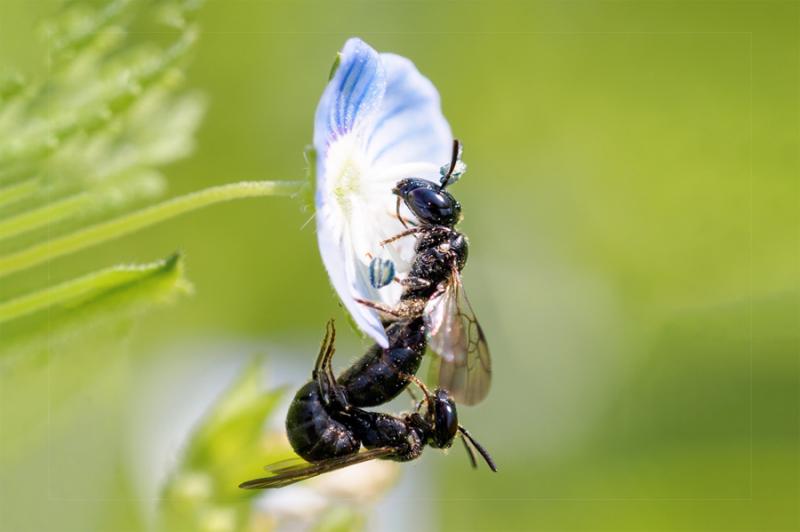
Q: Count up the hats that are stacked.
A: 0